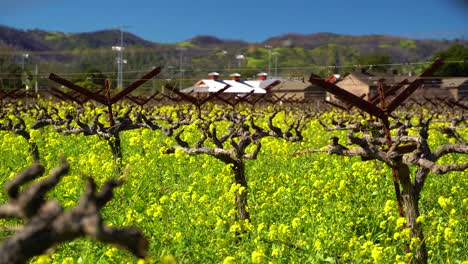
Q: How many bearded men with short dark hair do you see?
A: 0